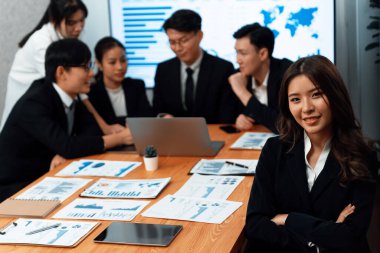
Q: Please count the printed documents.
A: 9